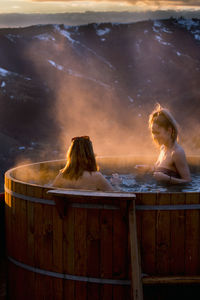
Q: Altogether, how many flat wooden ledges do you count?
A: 1